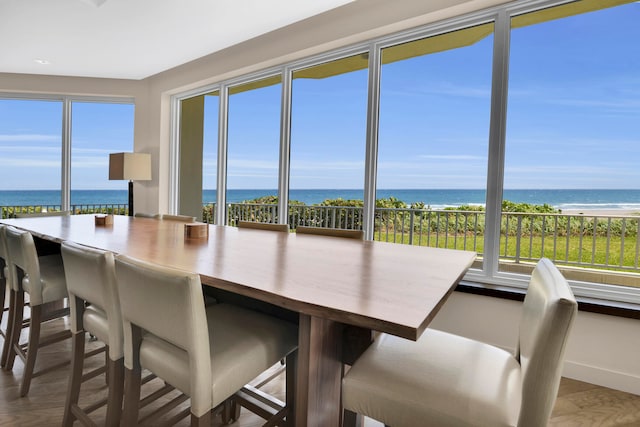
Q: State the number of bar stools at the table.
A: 10